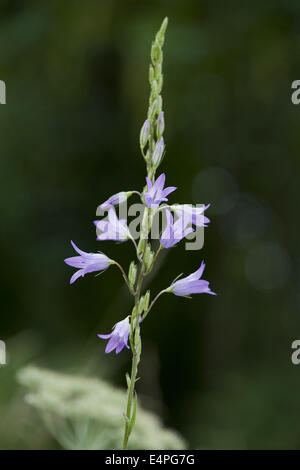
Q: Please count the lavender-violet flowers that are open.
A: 7